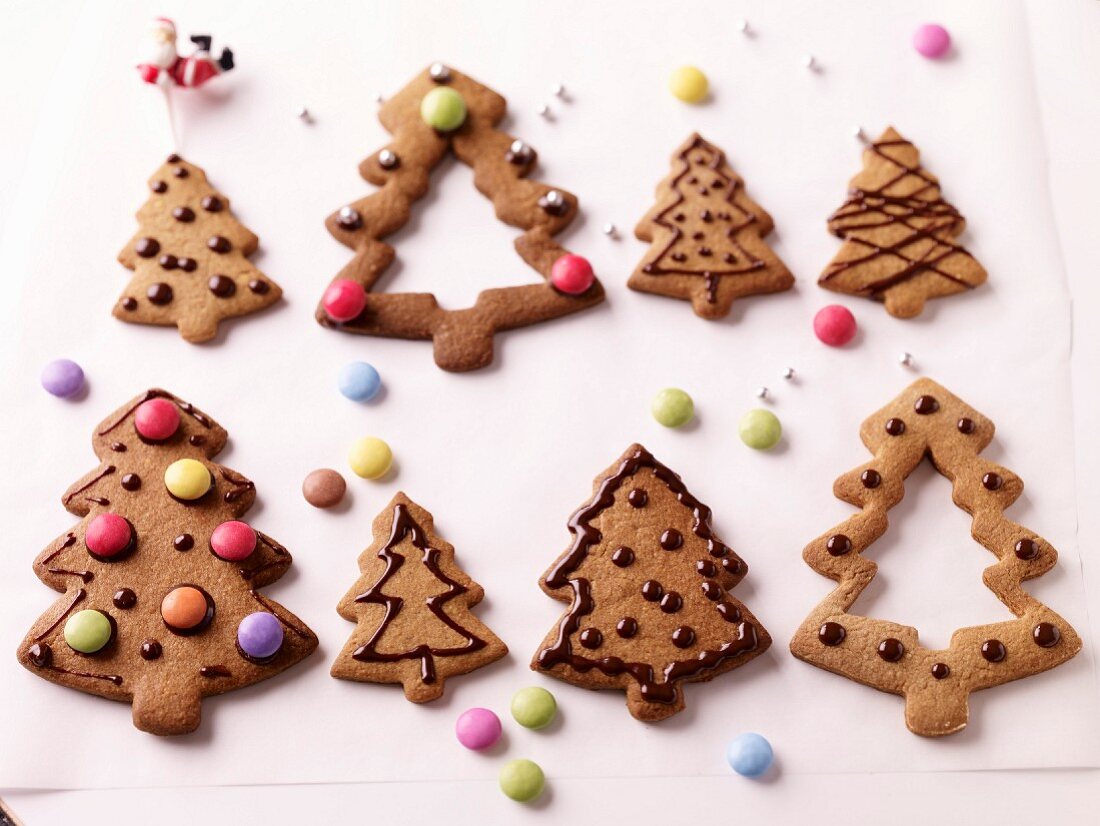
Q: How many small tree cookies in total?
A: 4